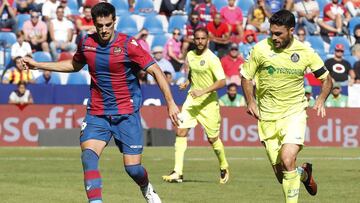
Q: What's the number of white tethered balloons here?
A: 0